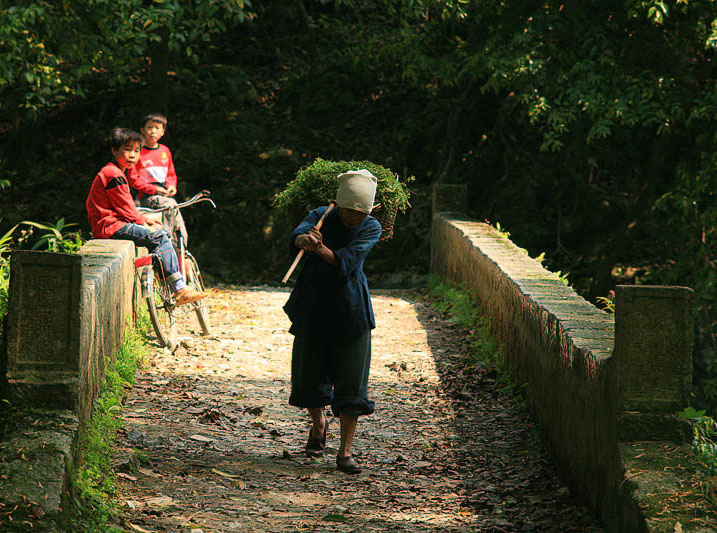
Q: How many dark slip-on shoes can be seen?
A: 2